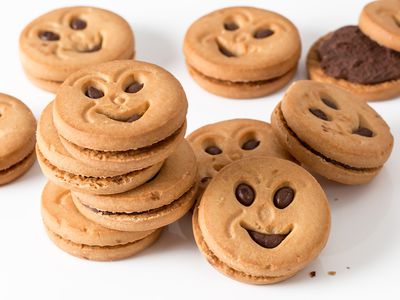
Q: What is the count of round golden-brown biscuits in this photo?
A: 11